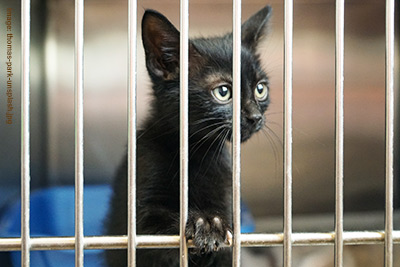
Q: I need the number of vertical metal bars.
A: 8